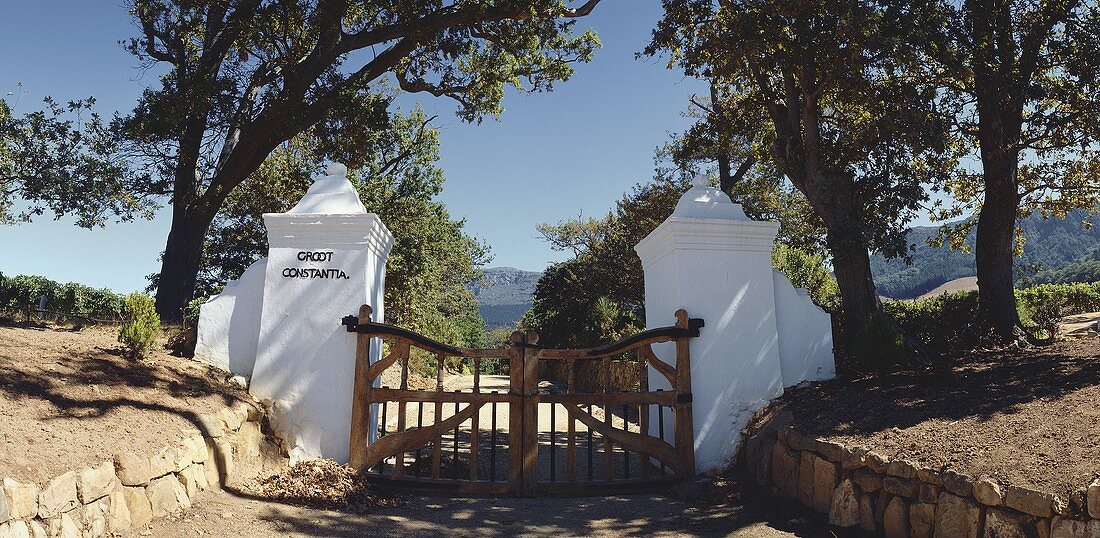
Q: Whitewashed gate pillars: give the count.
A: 2